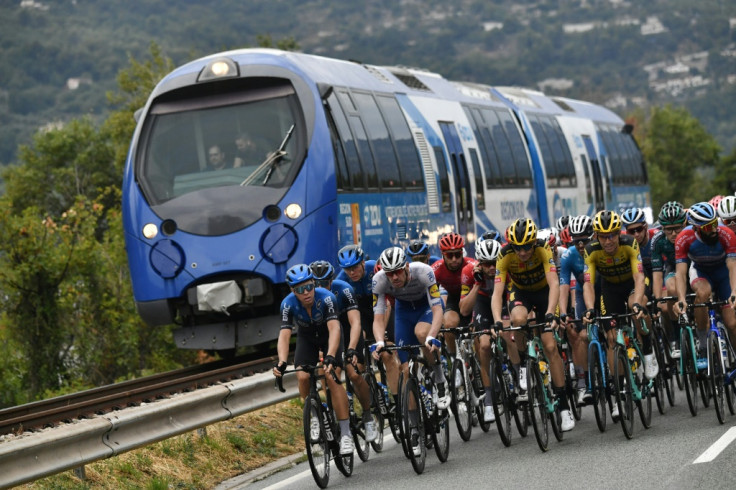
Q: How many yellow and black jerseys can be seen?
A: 2